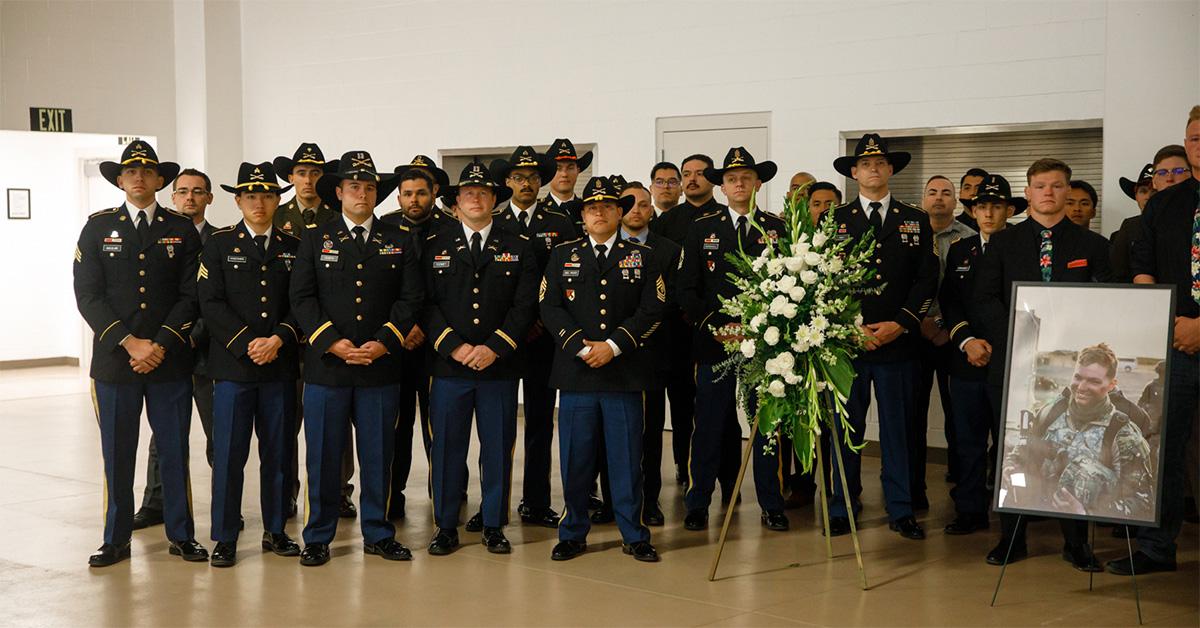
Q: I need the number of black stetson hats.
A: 14